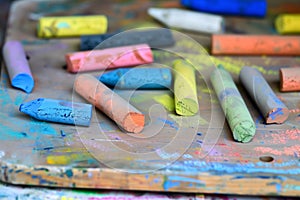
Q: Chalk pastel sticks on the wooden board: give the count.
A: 15